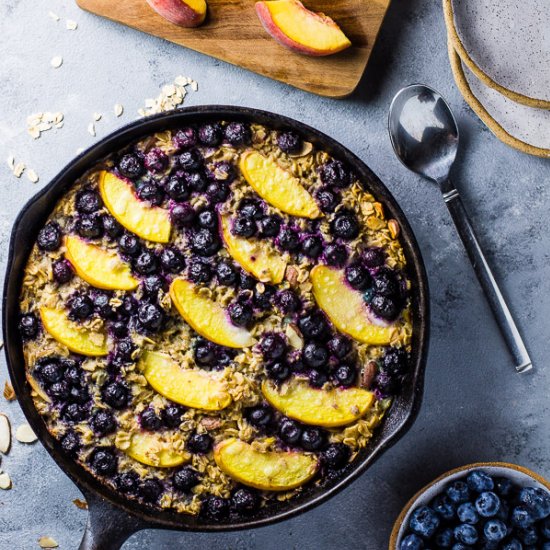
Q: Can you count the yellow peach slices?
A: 13